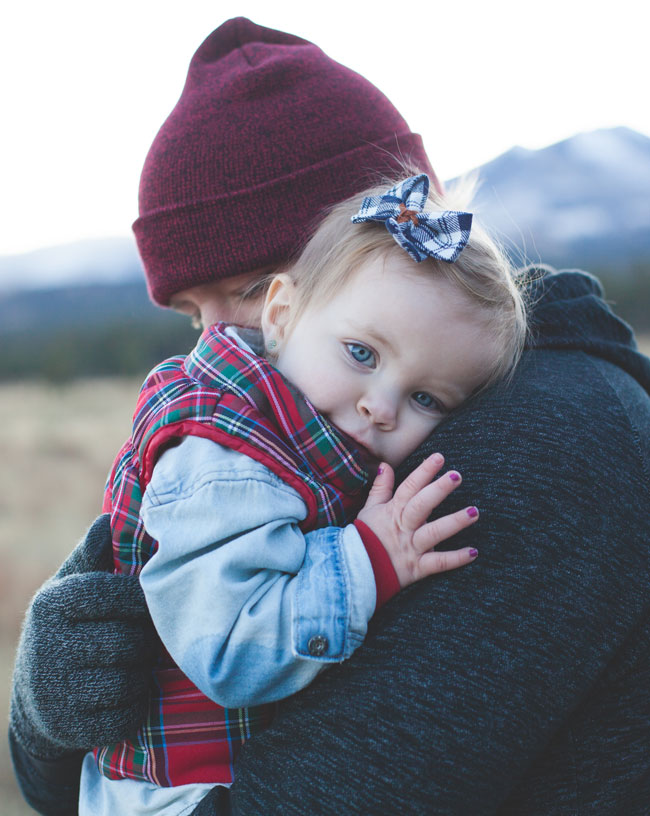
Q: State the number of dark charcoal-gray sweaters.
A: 1